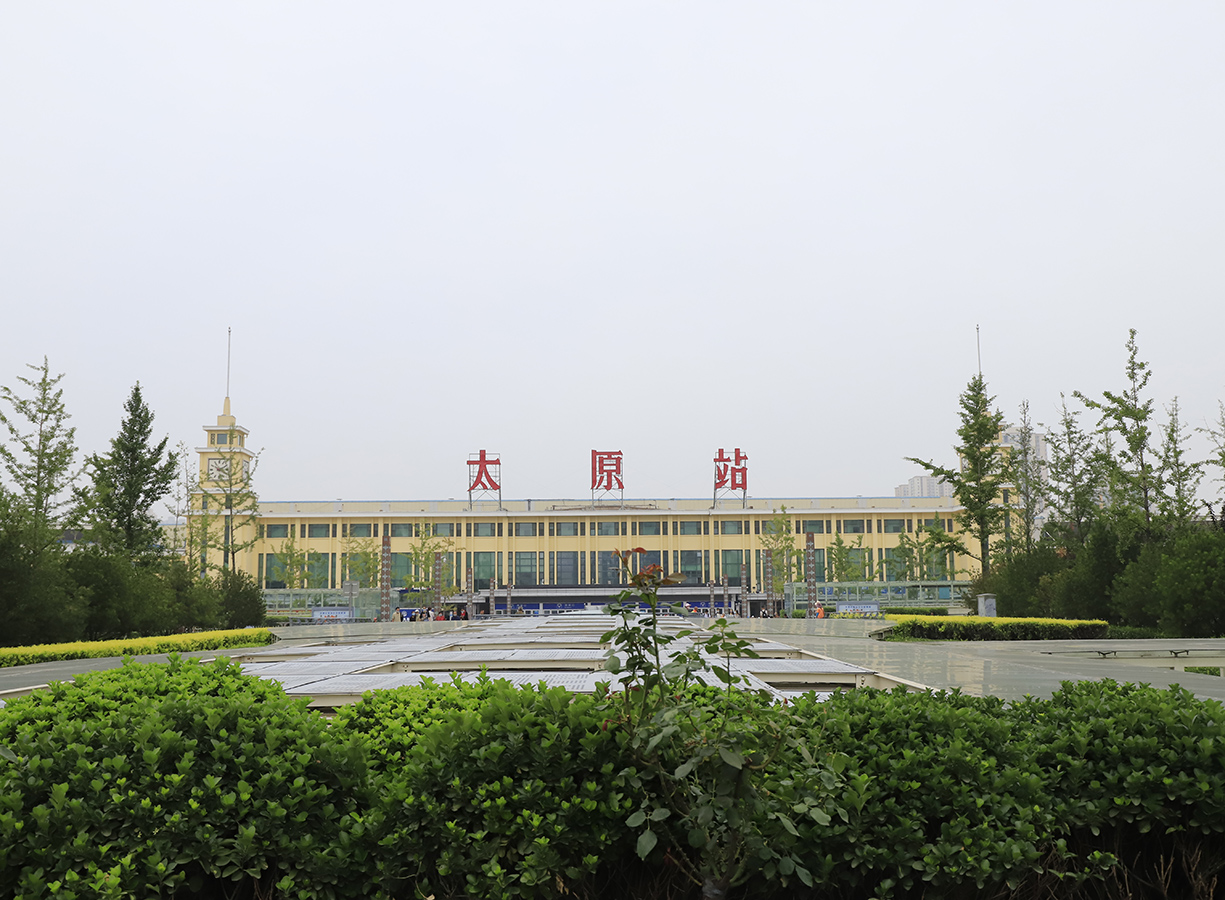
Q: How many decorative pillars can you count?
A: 10